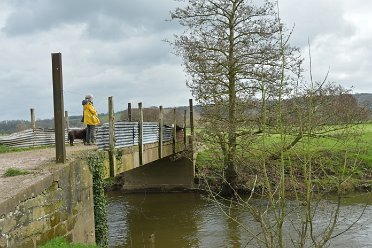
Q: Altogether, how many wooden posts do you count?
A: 10